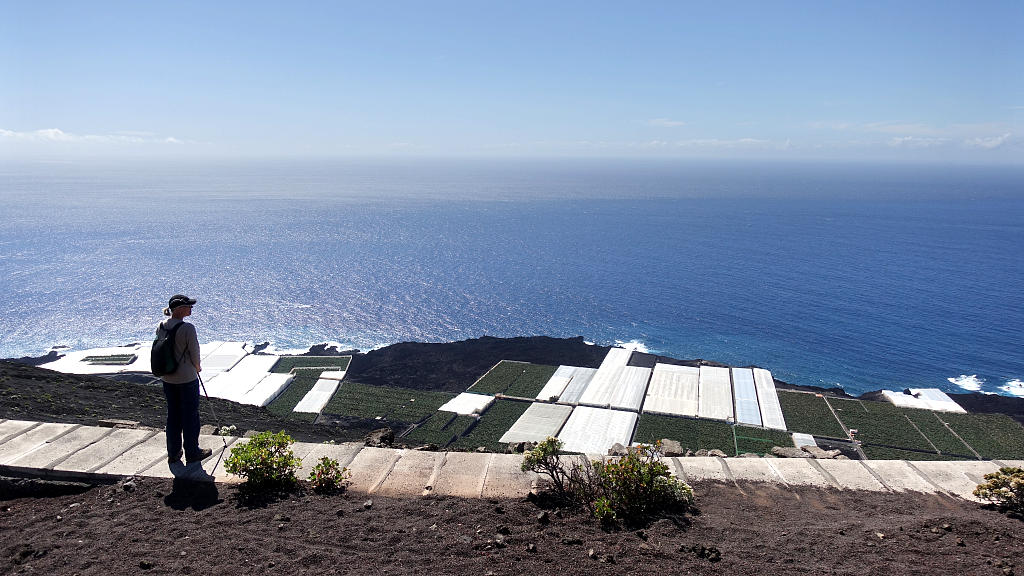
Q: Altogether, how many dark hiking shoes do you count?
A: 2